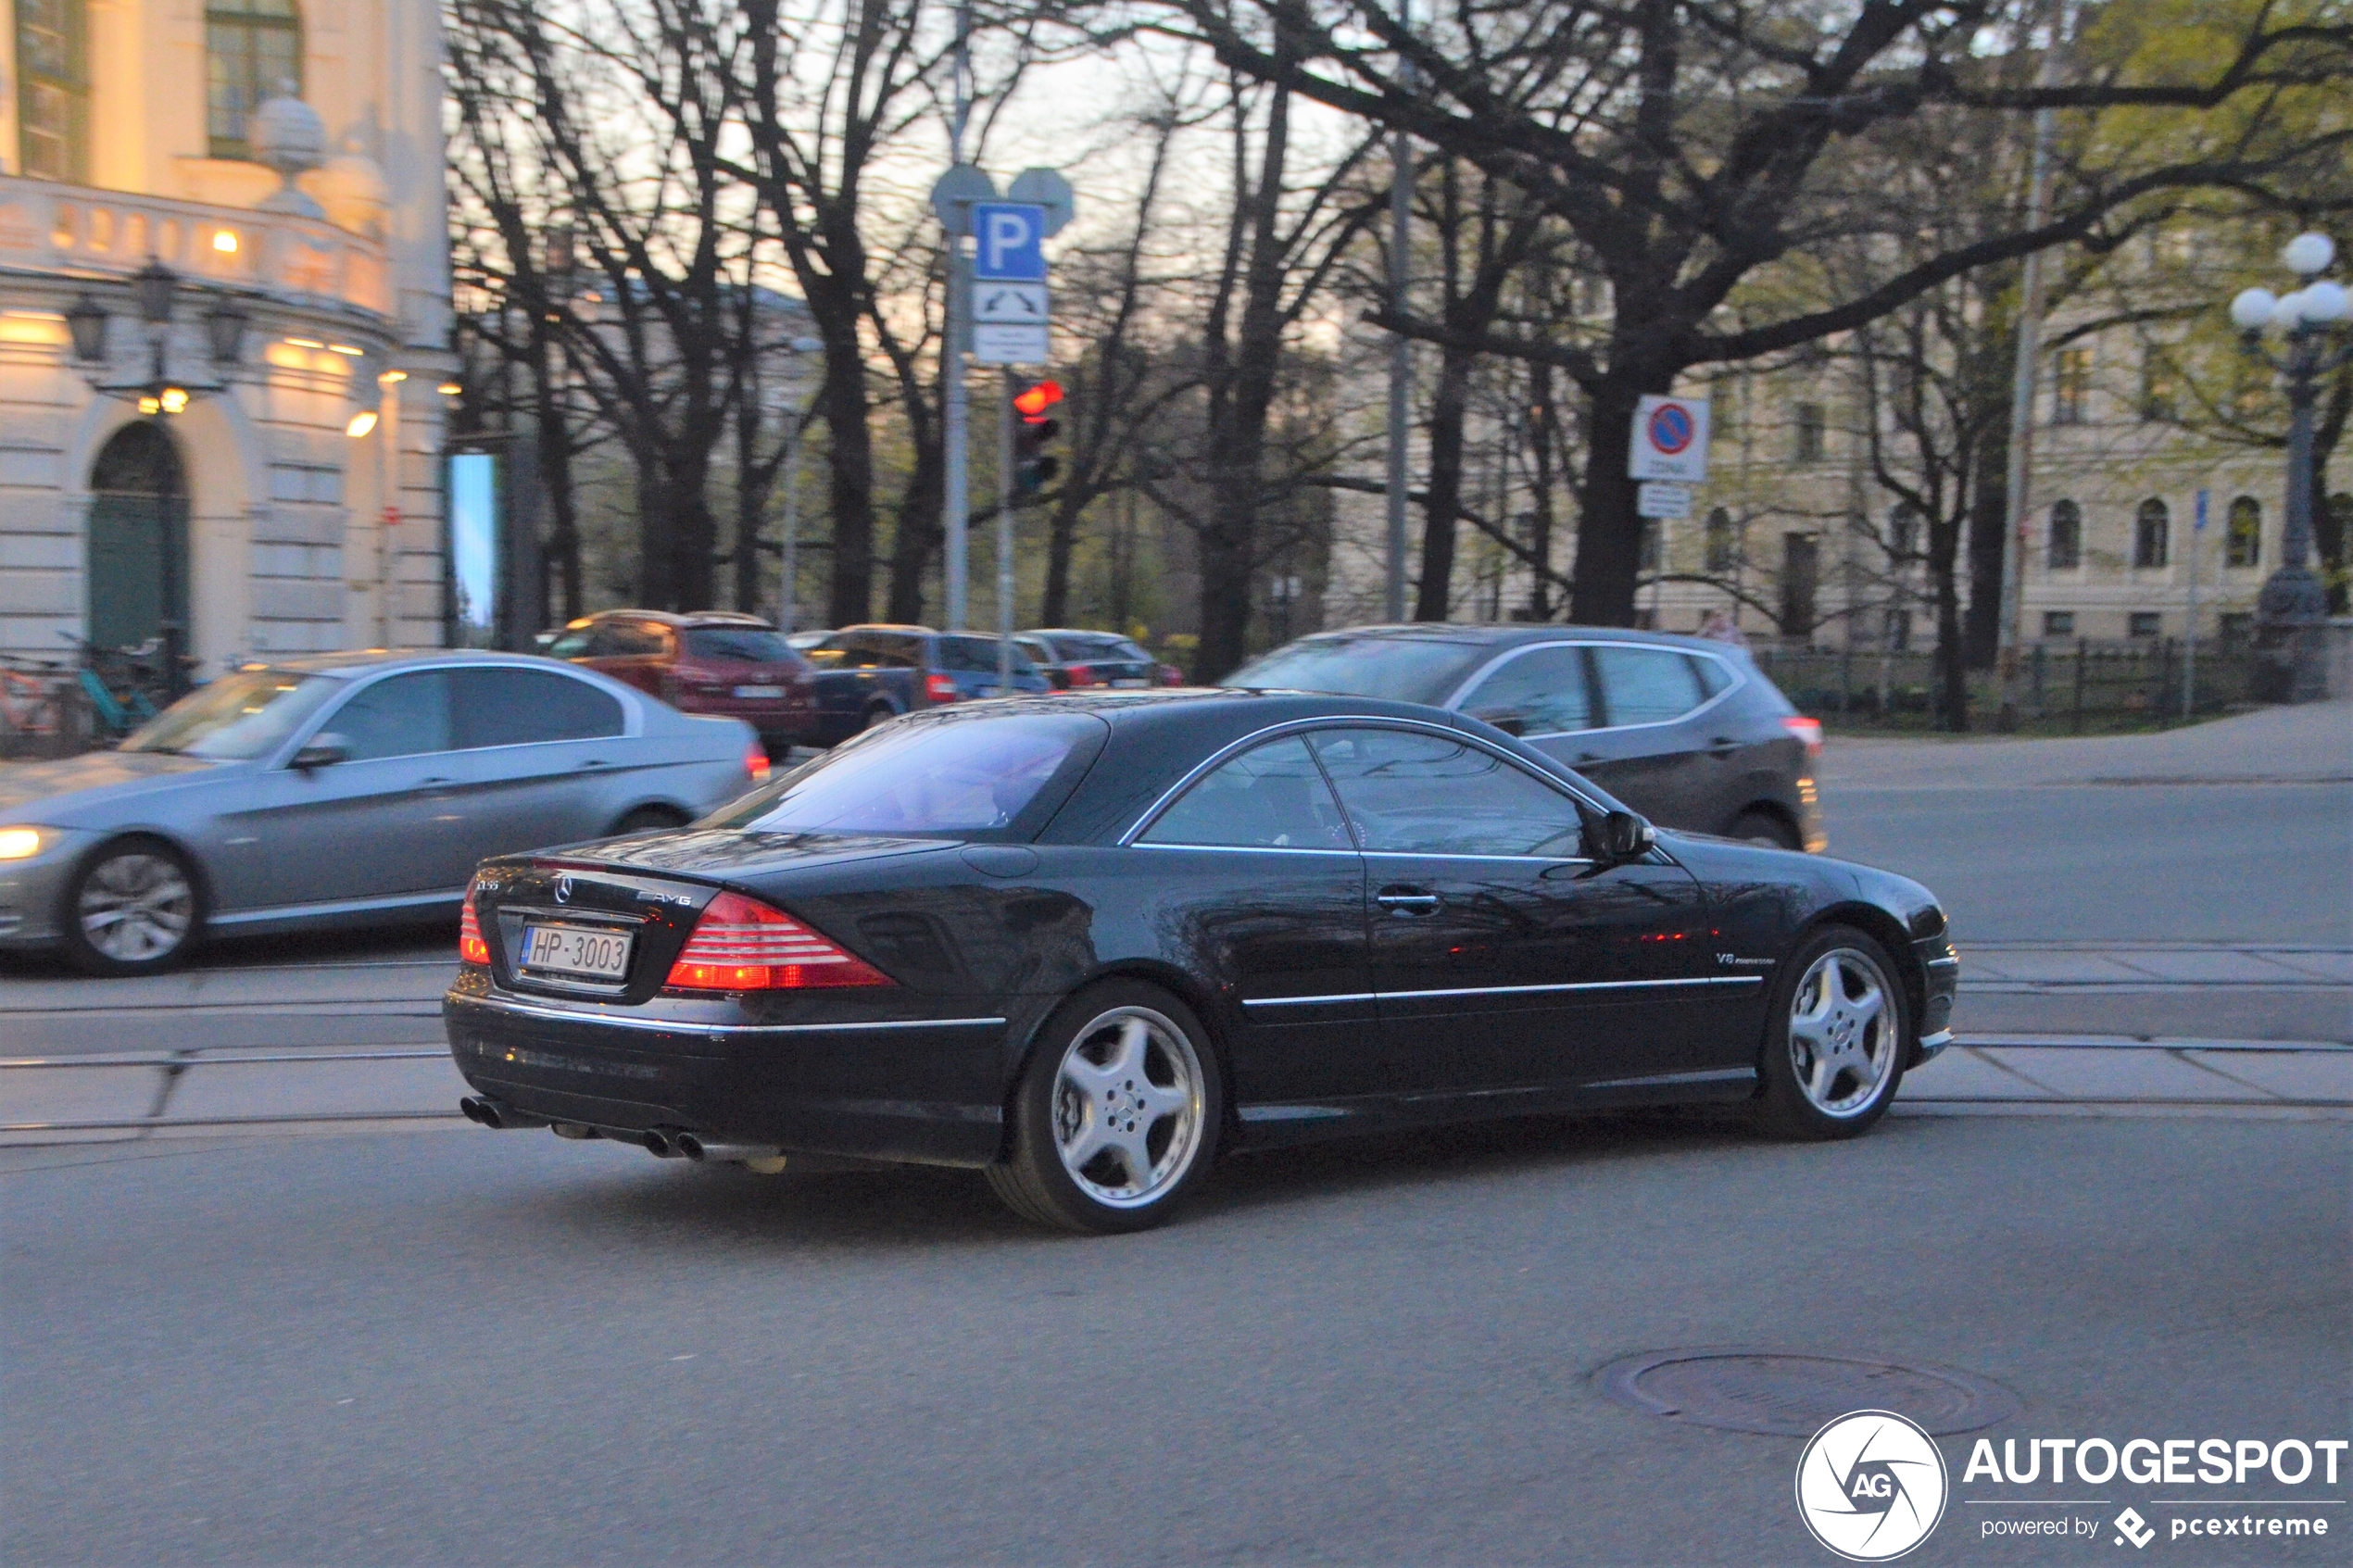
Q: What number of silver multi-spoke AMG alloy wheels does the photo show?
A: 2